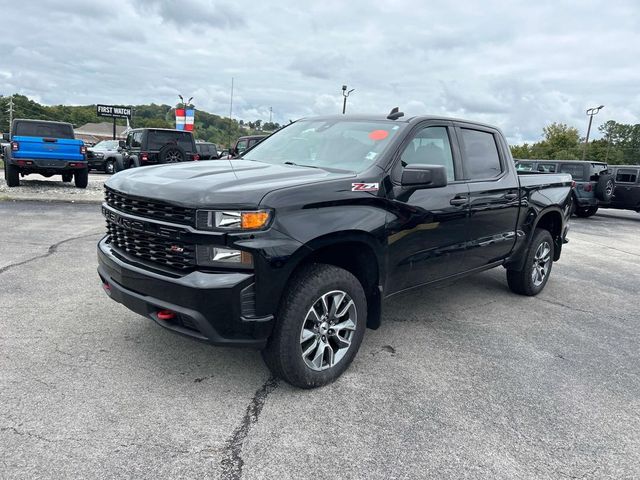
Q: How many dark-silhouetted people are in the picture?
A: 0